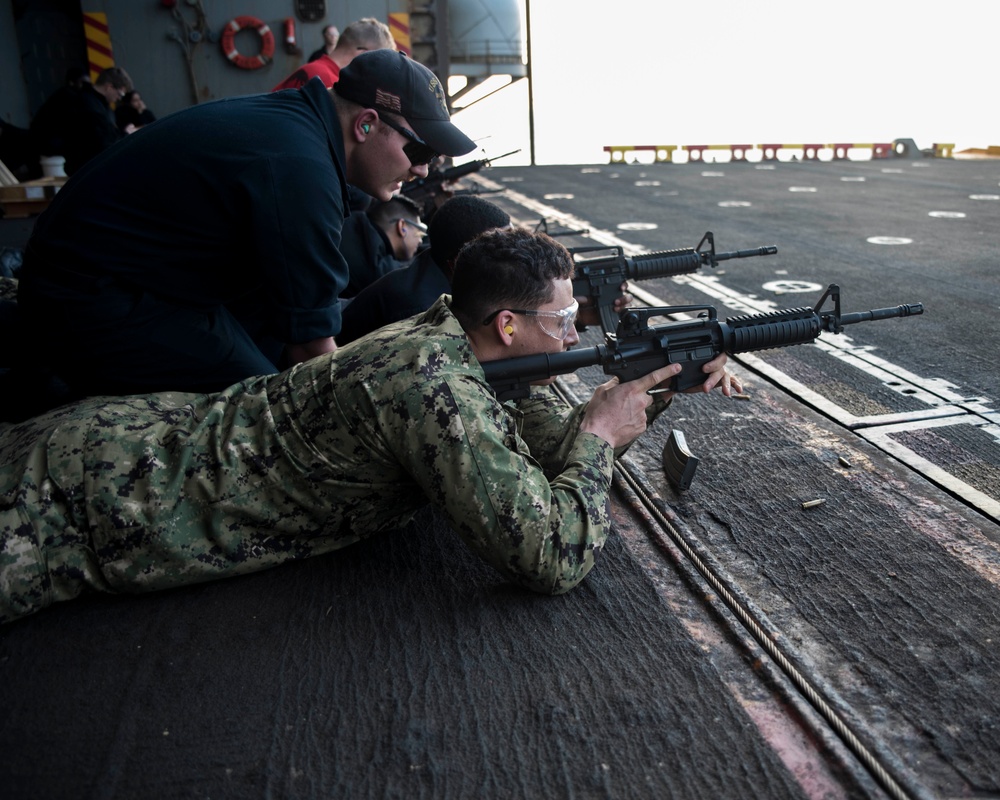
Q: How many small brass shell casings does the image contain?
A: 3